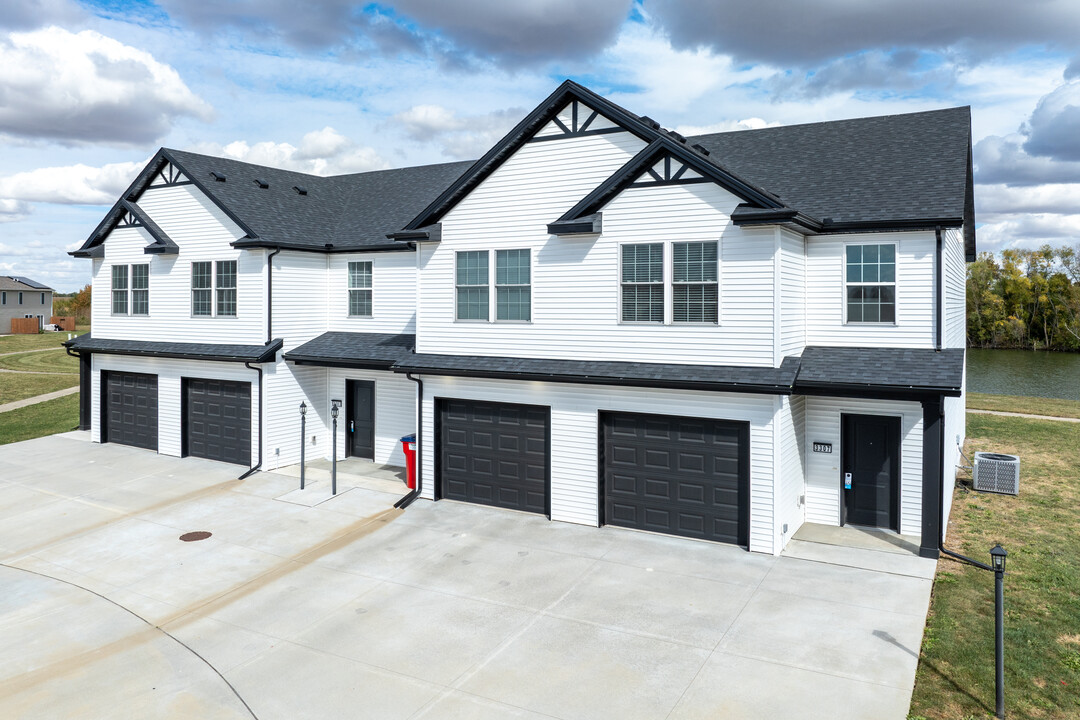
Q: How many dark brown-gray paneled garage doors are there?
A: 4